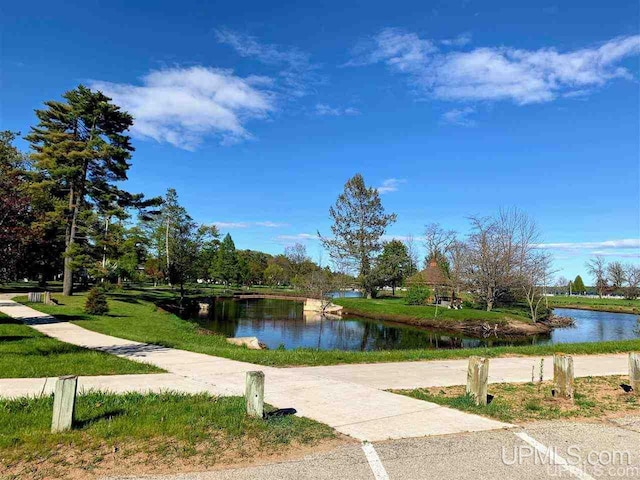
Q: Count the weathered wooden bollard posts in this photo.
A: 5